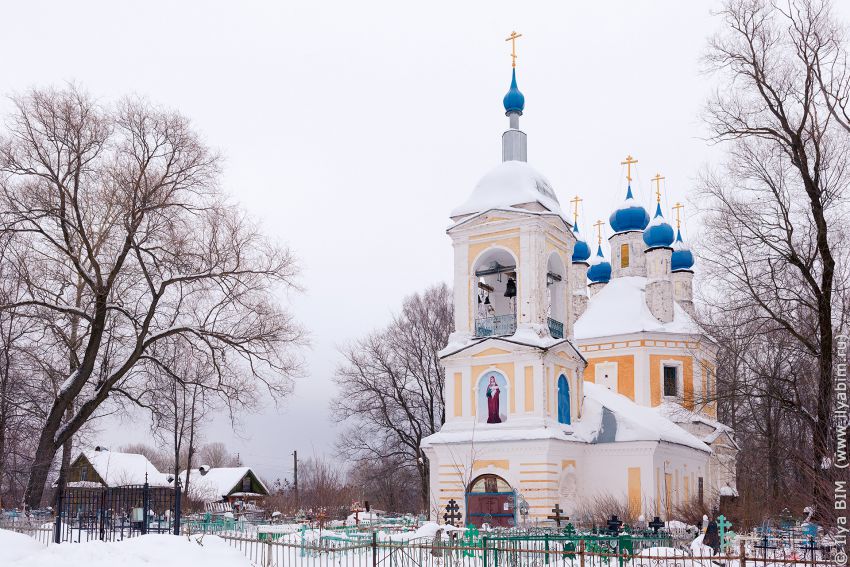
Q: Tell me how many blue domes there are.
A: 6